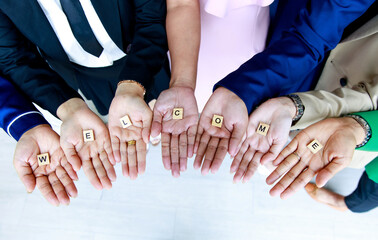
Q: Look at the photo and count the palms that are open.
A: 7